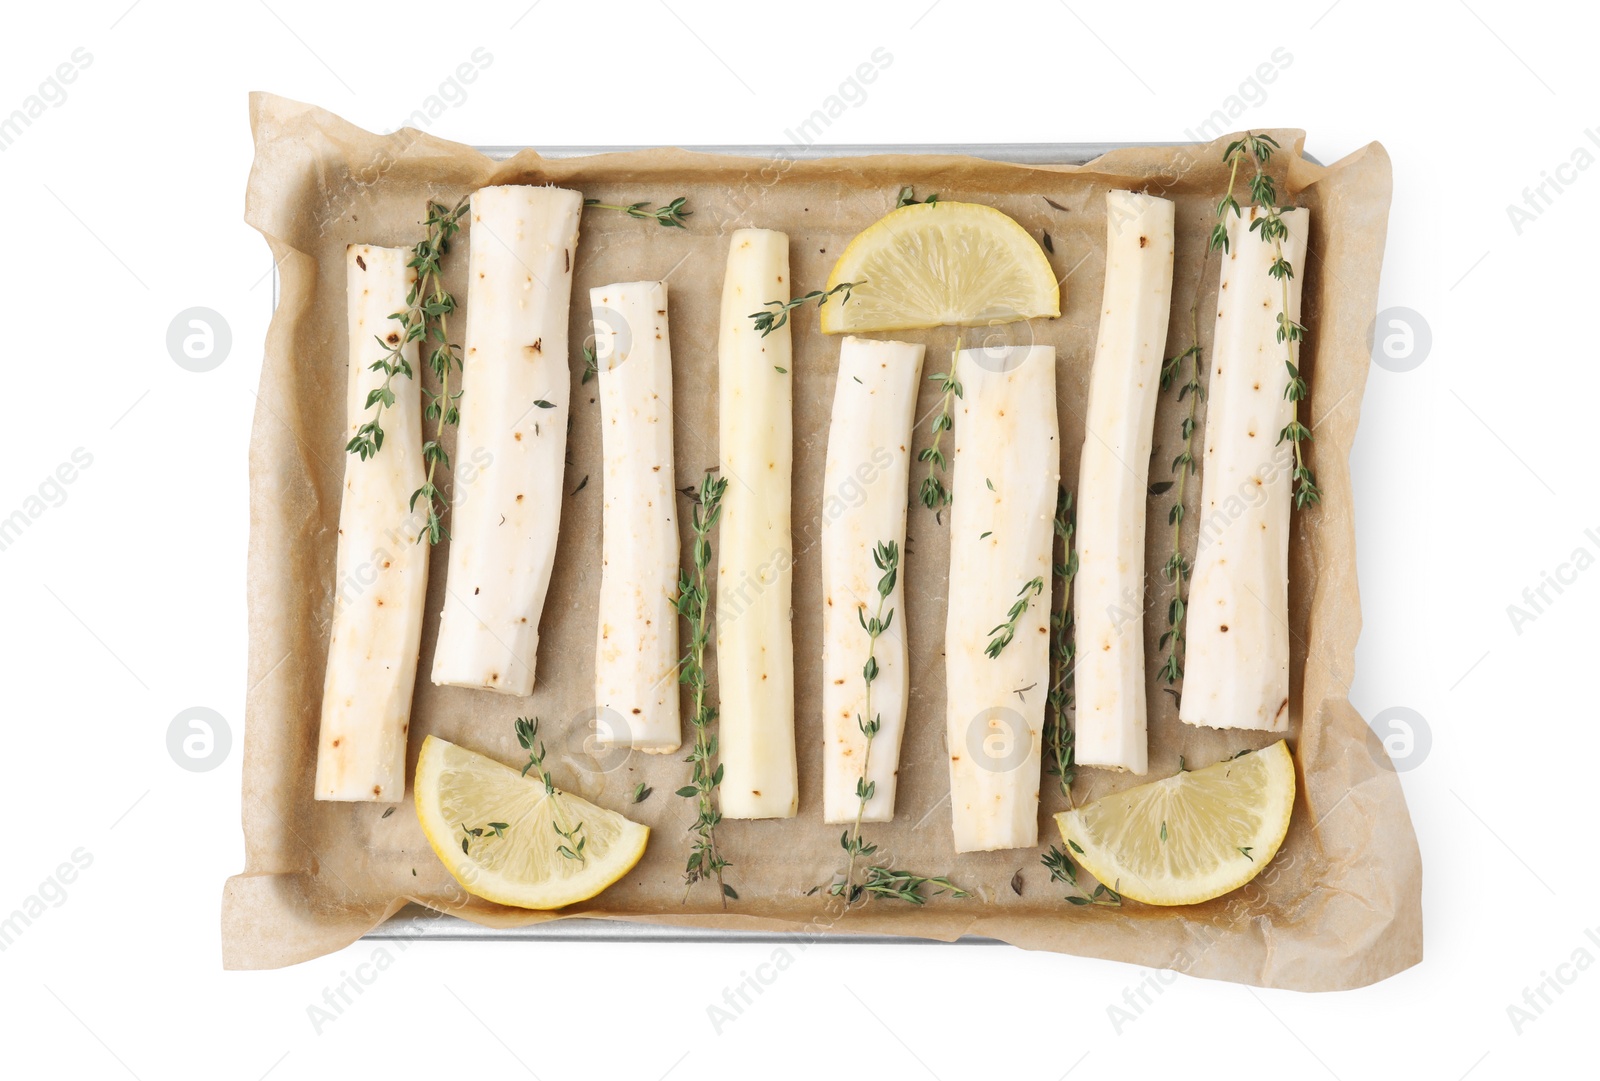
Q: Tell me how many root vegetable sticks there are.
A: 8